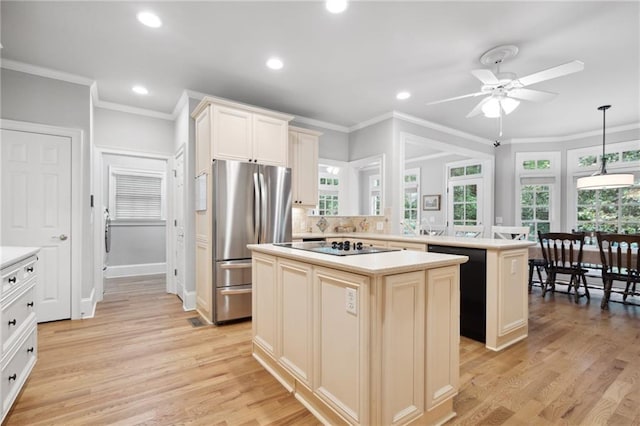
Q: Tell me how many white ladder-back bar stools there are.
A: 3